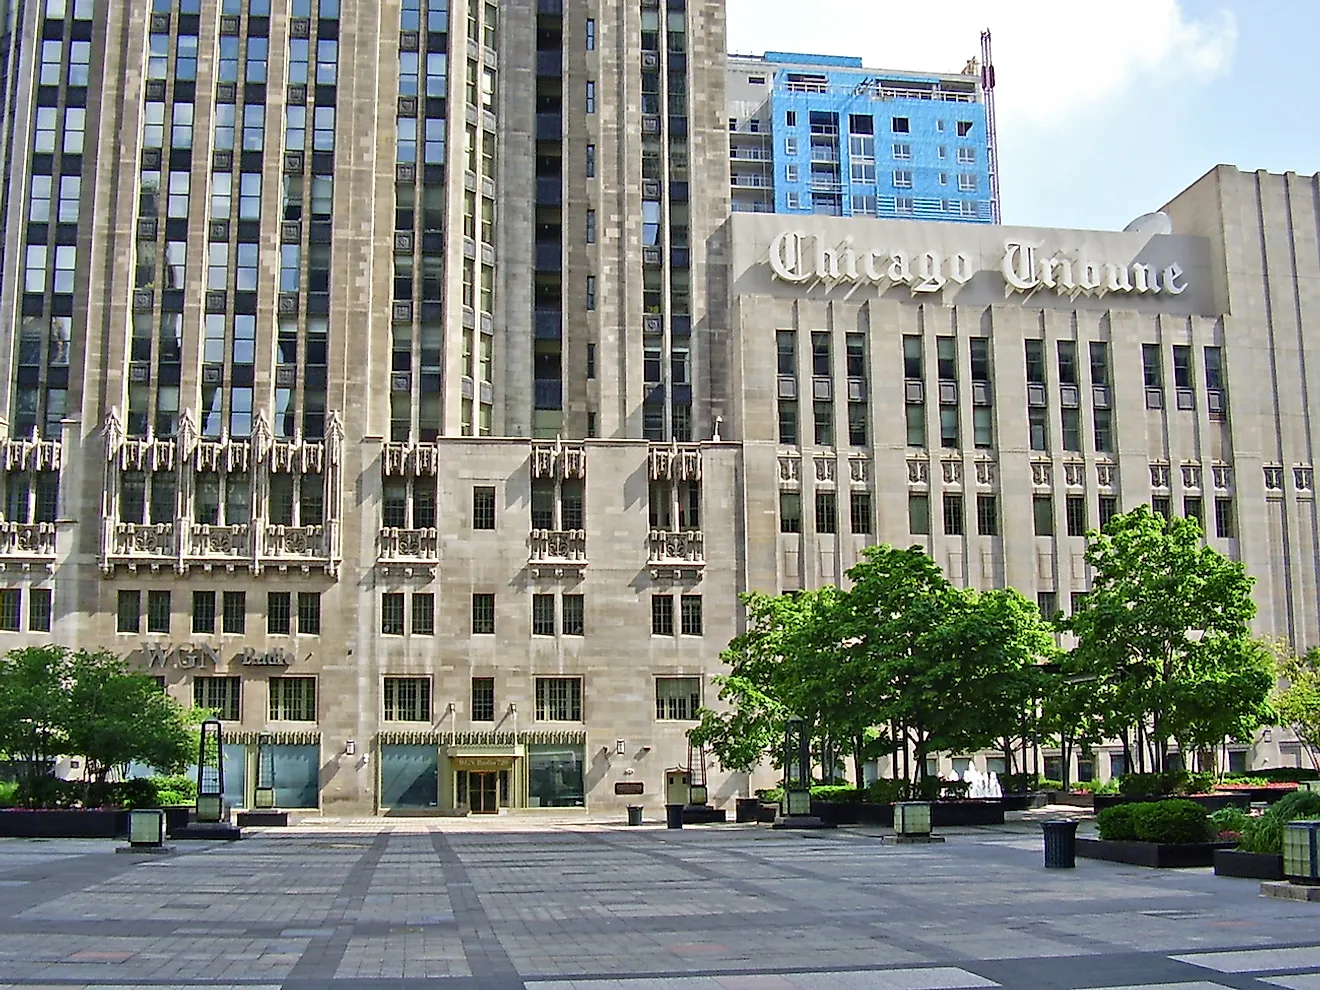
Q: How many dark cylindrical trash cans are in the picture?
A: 3